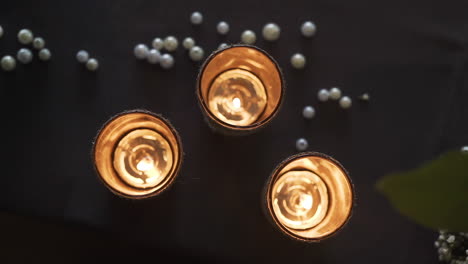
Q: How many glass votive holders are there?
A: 3